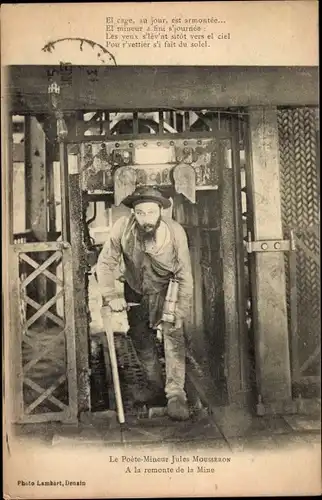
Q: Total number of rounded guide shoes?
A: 2